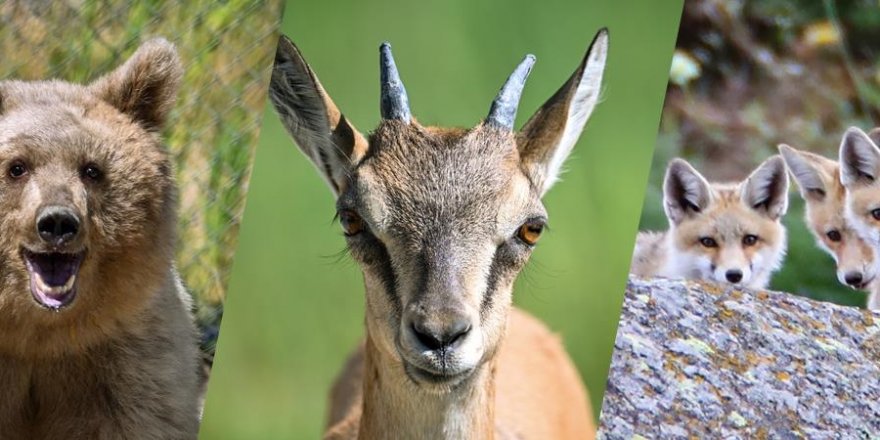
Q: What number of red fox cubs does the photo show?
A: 3